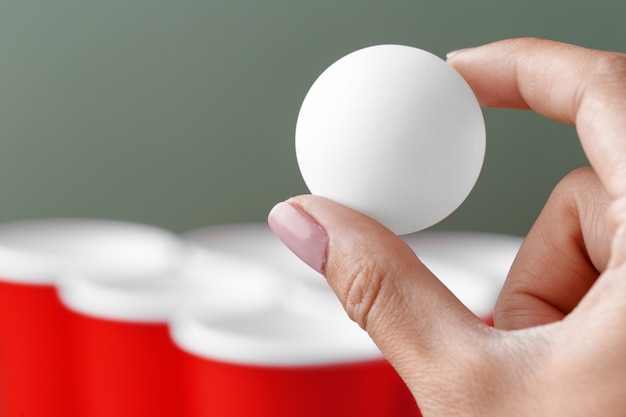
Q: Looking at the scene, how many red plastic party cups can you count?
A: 6